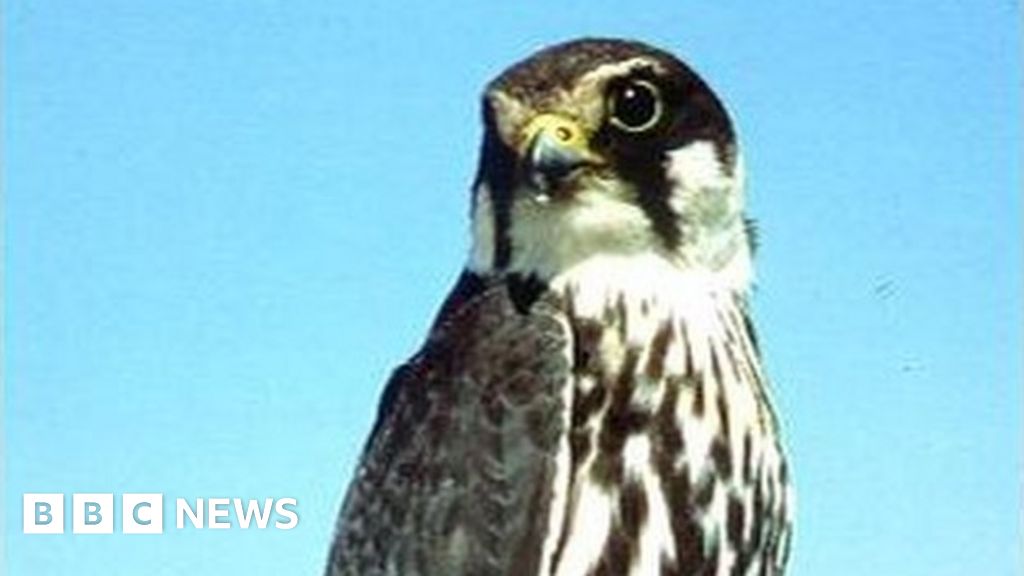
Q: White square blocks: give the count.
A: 3